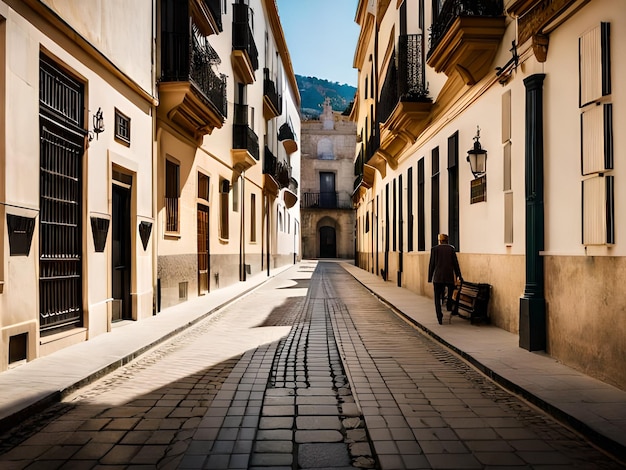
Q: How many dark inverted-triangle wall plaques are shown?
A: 3